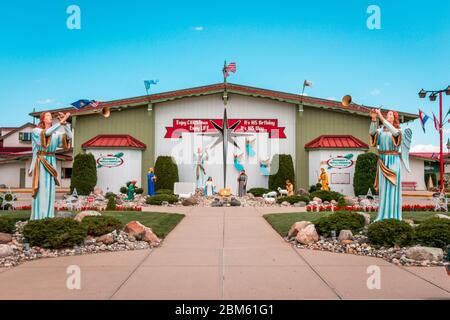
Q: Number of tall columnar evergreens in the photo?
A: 4